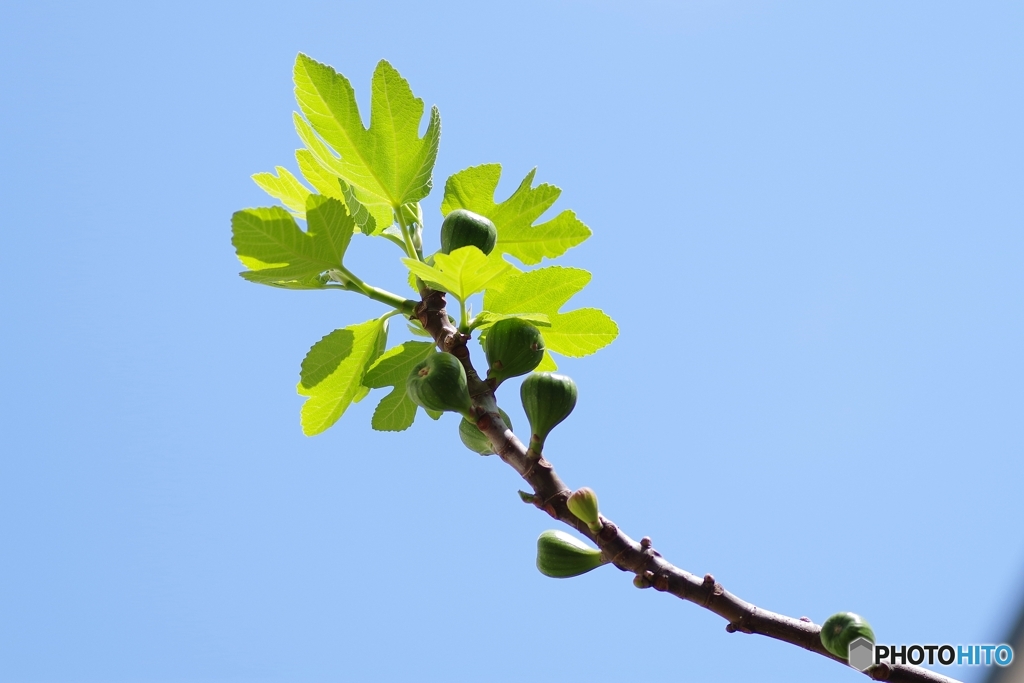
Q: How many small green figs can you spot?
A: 8